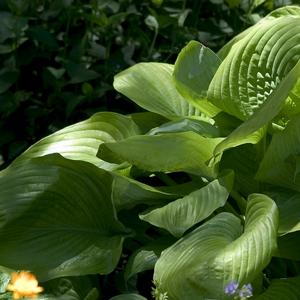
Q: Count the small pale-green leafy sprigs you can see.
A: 1